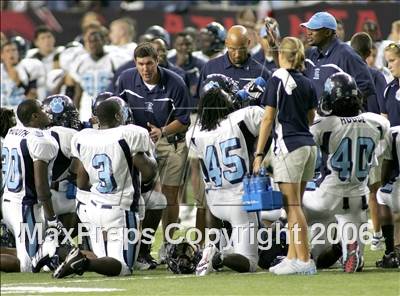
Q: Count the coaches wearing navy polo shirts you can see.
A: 3